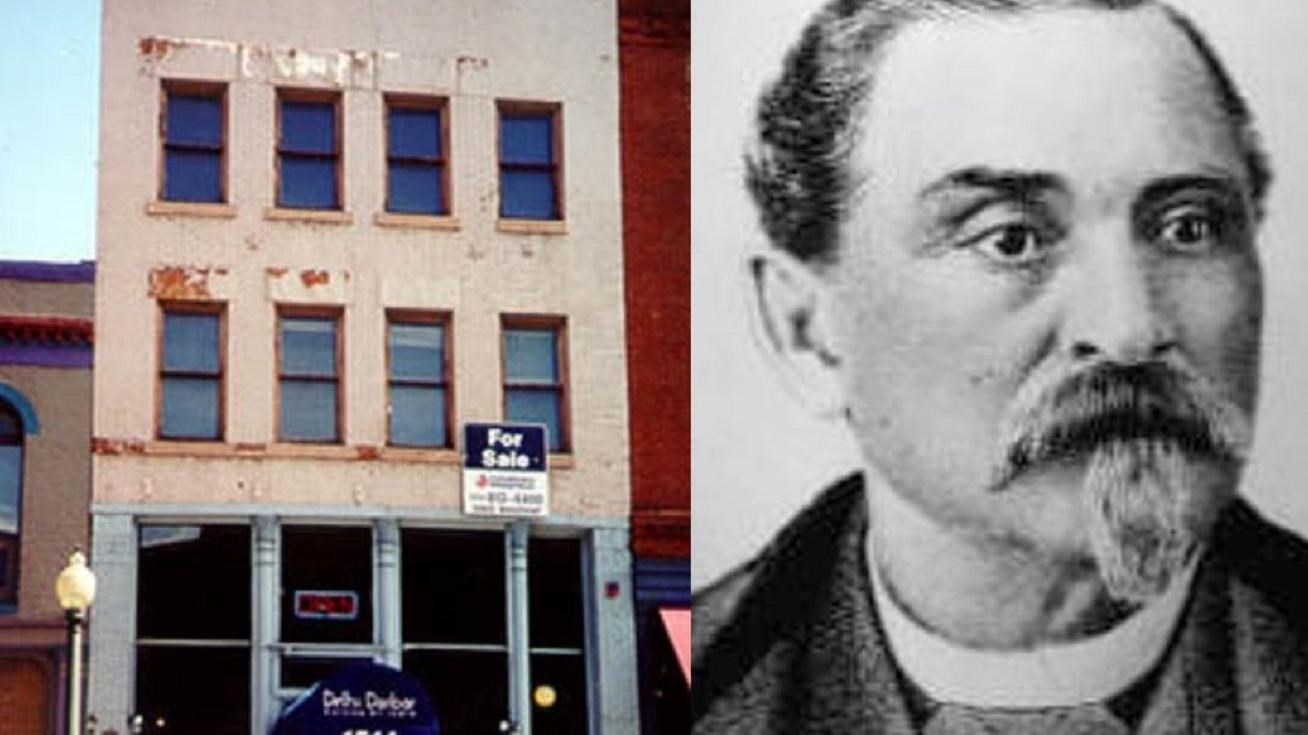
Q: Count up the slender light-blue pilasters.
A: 3